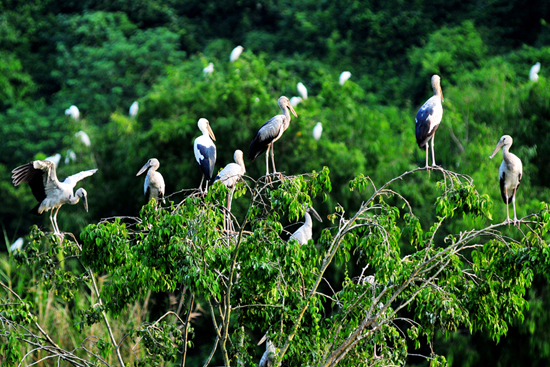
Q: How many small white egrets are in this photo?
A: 13